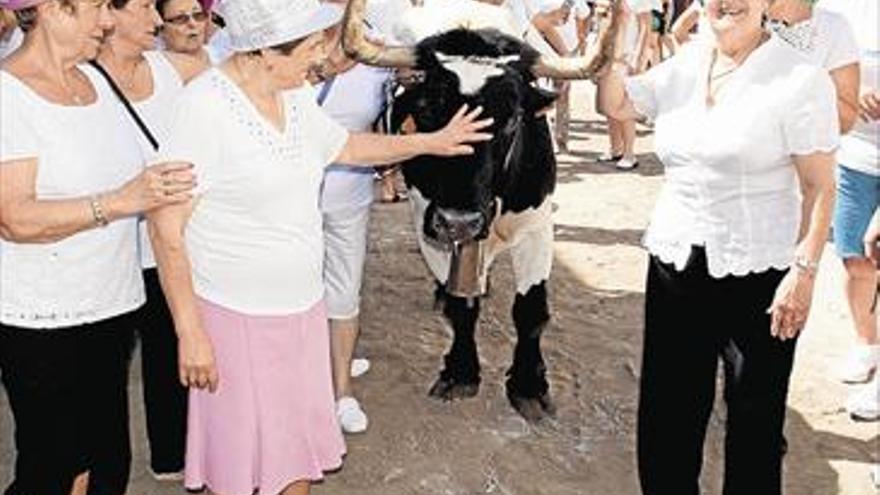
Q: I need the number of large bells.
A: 1